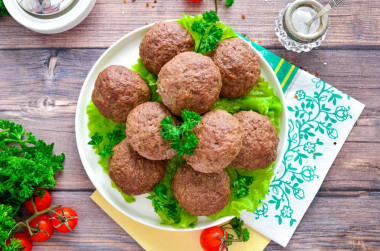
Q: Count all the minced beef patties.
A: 9